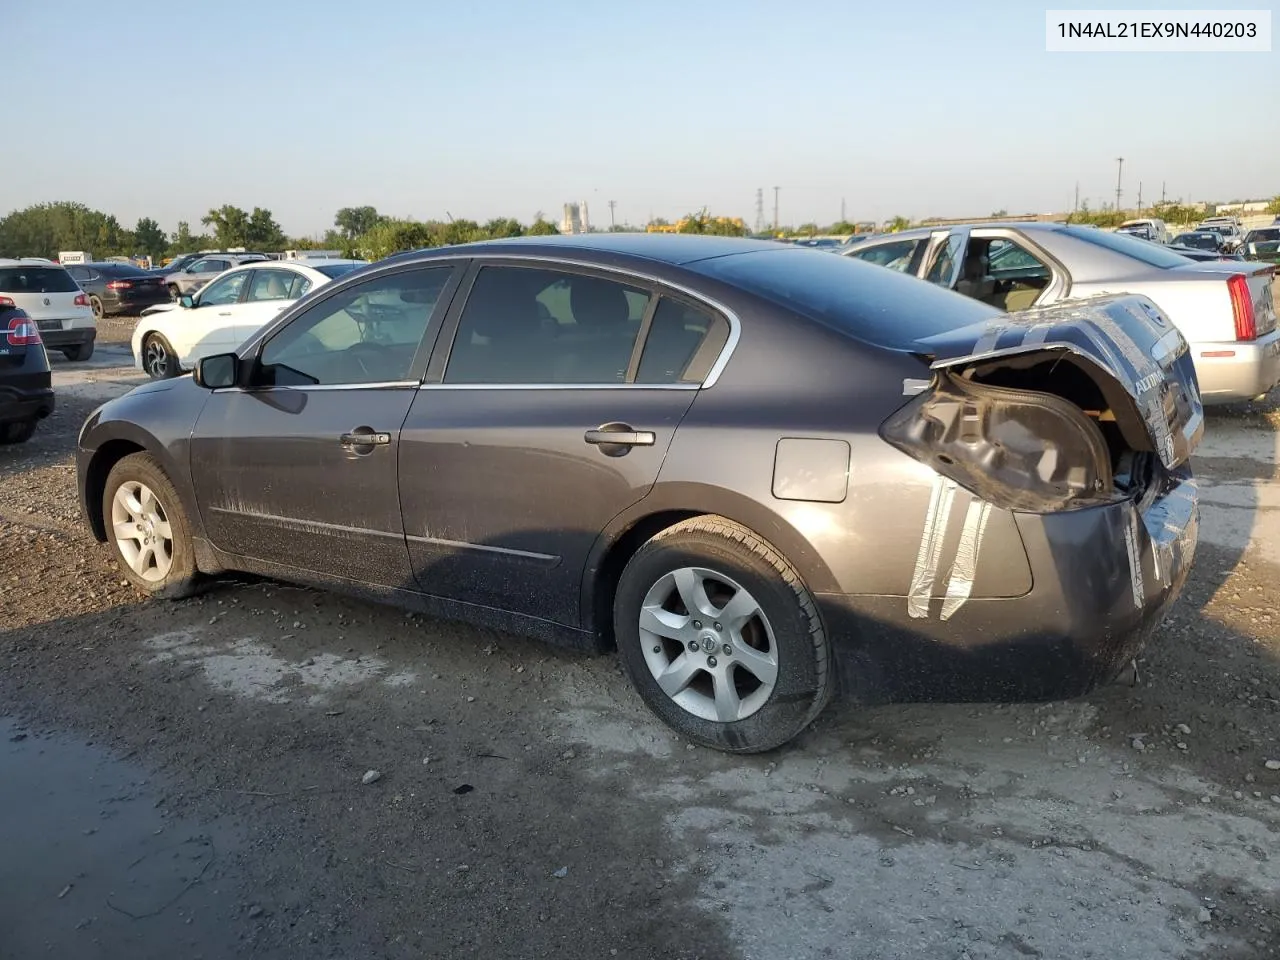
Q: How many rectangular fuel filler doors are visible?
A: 1